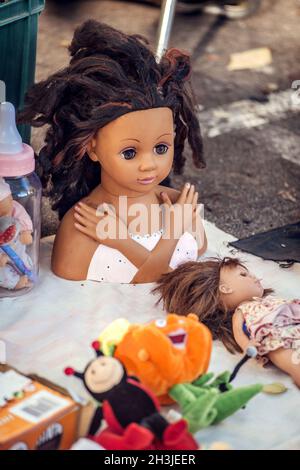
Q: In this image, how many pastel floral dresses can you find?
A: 1